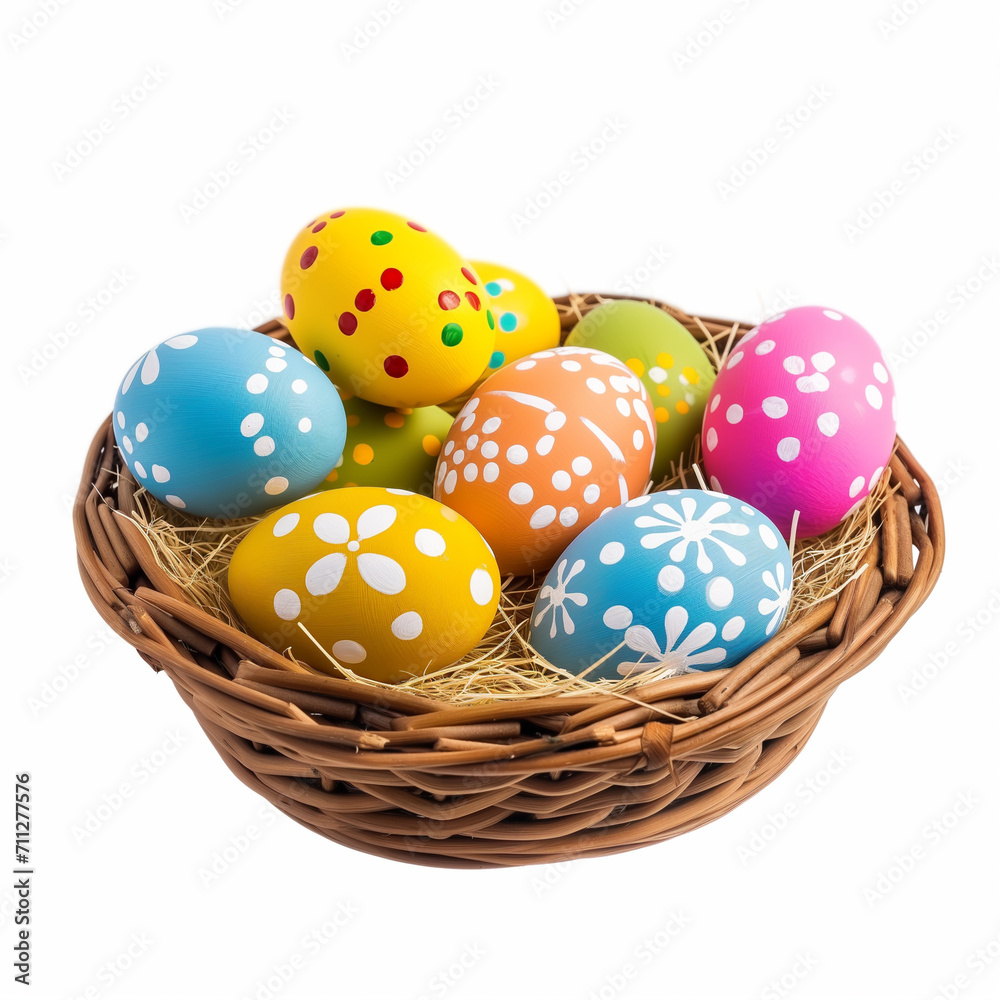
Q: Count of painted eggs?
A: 9